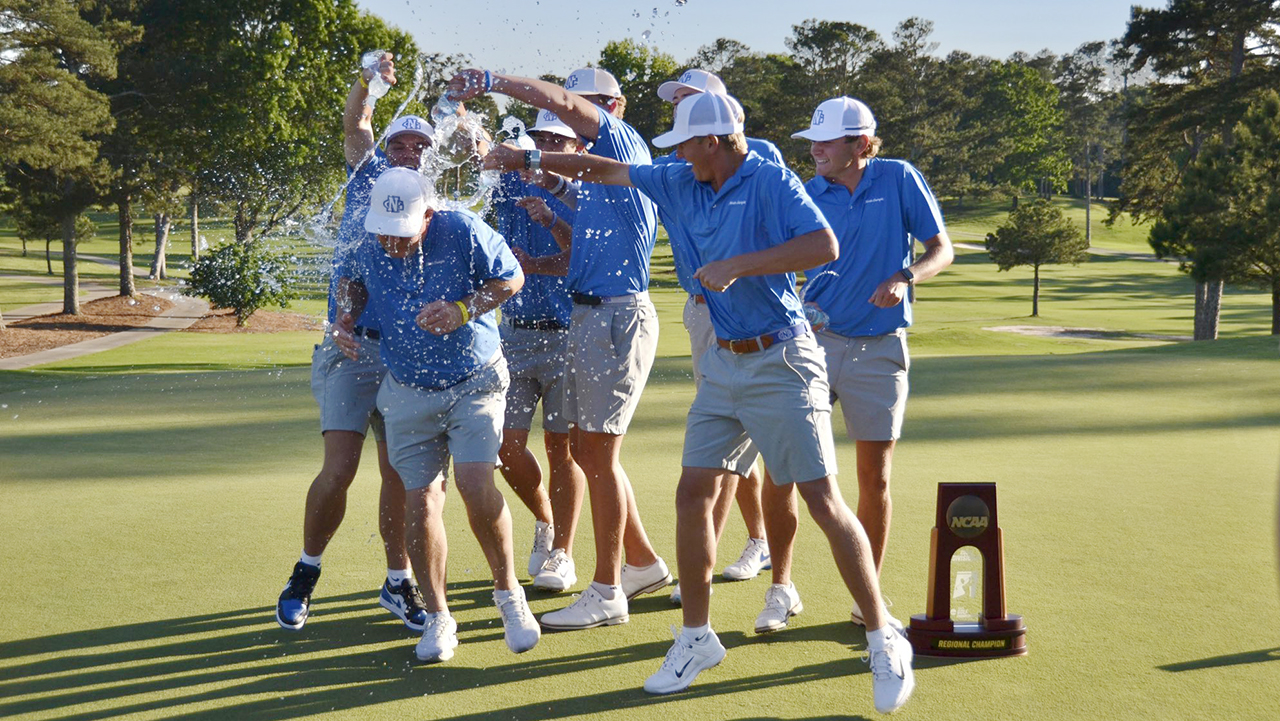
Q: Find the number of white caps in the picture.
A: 7